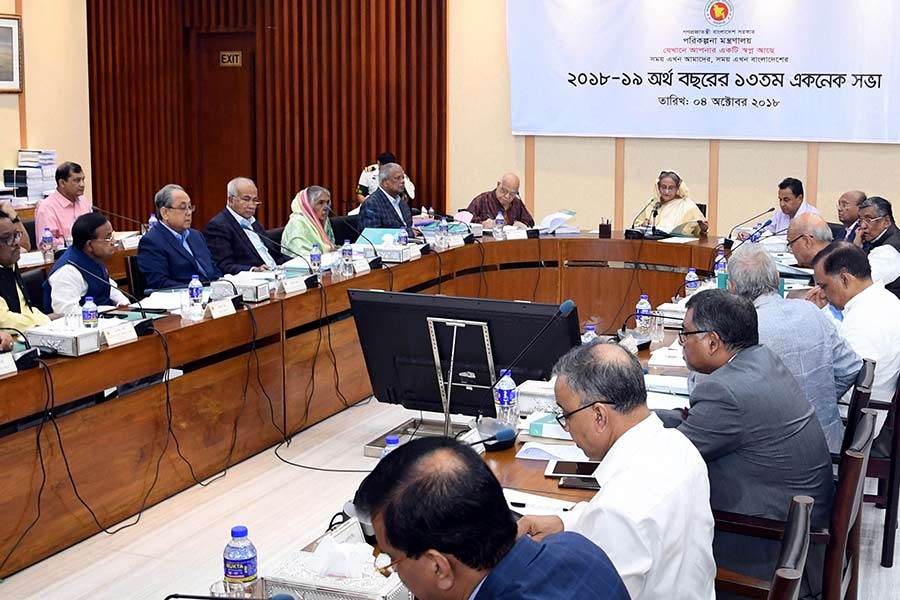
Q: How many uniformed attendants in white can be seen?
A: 1